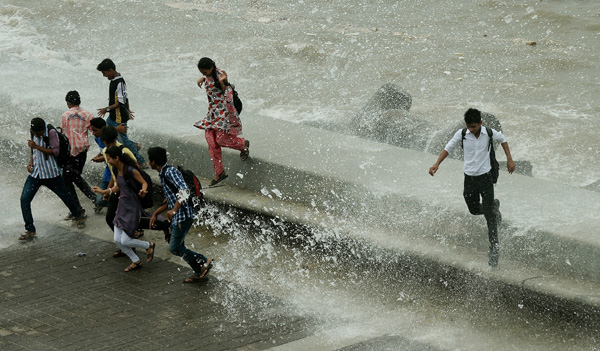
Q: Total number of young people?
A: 9